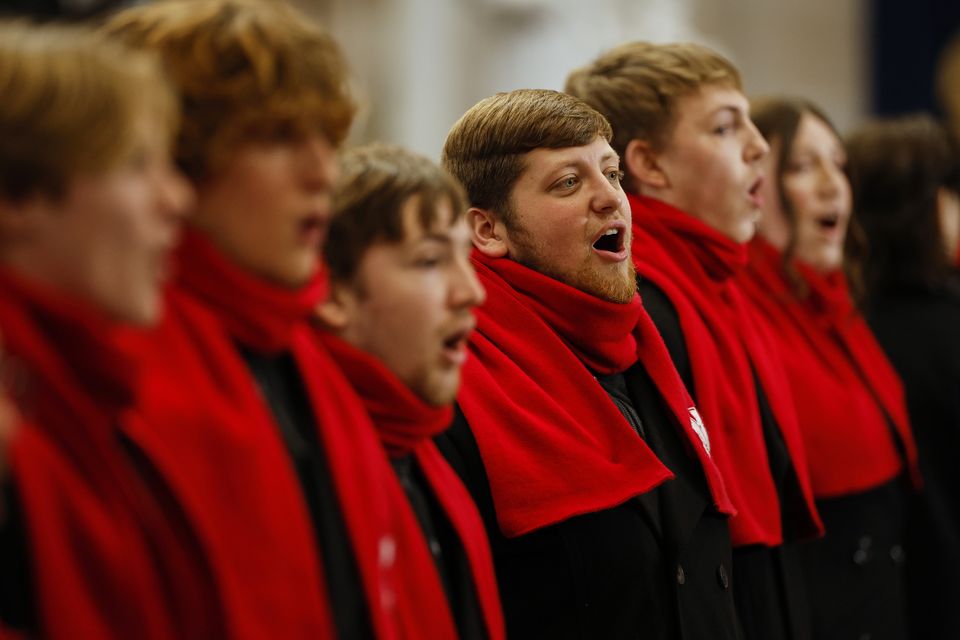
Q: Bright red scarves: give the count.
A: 6